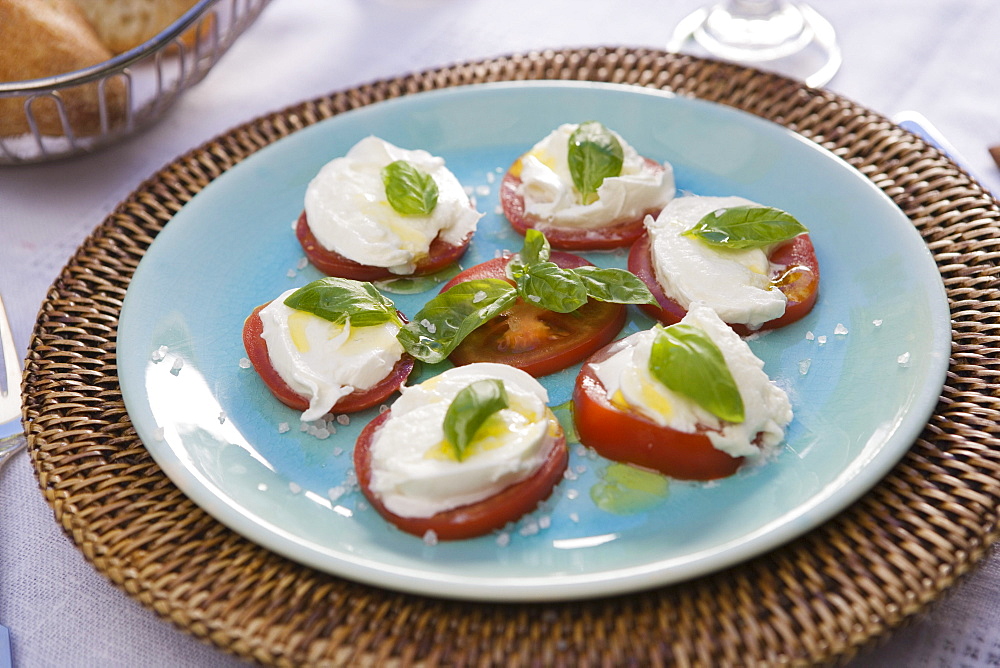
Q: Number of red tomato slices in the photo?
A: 7